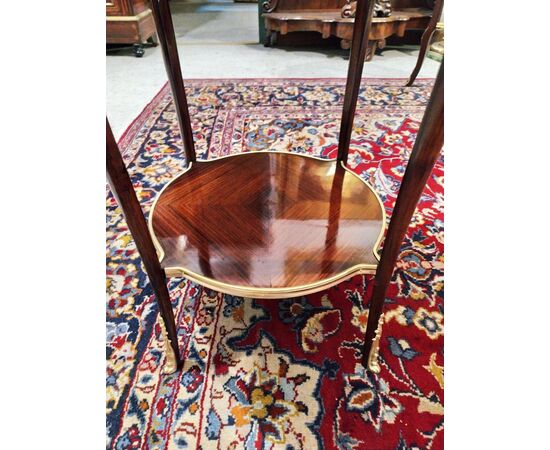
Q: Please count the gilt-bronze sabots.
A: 2